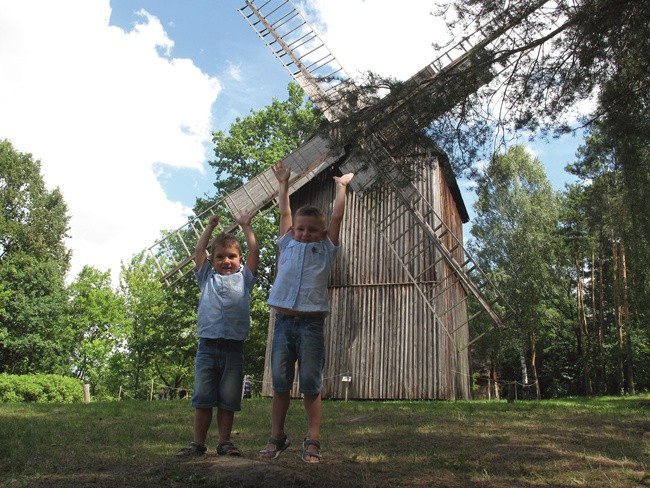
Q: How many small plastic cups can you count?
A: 0